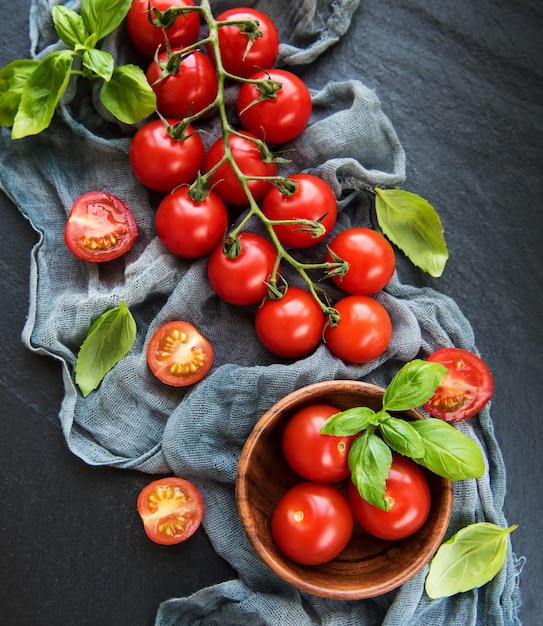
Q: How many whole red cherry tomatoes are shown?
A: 15